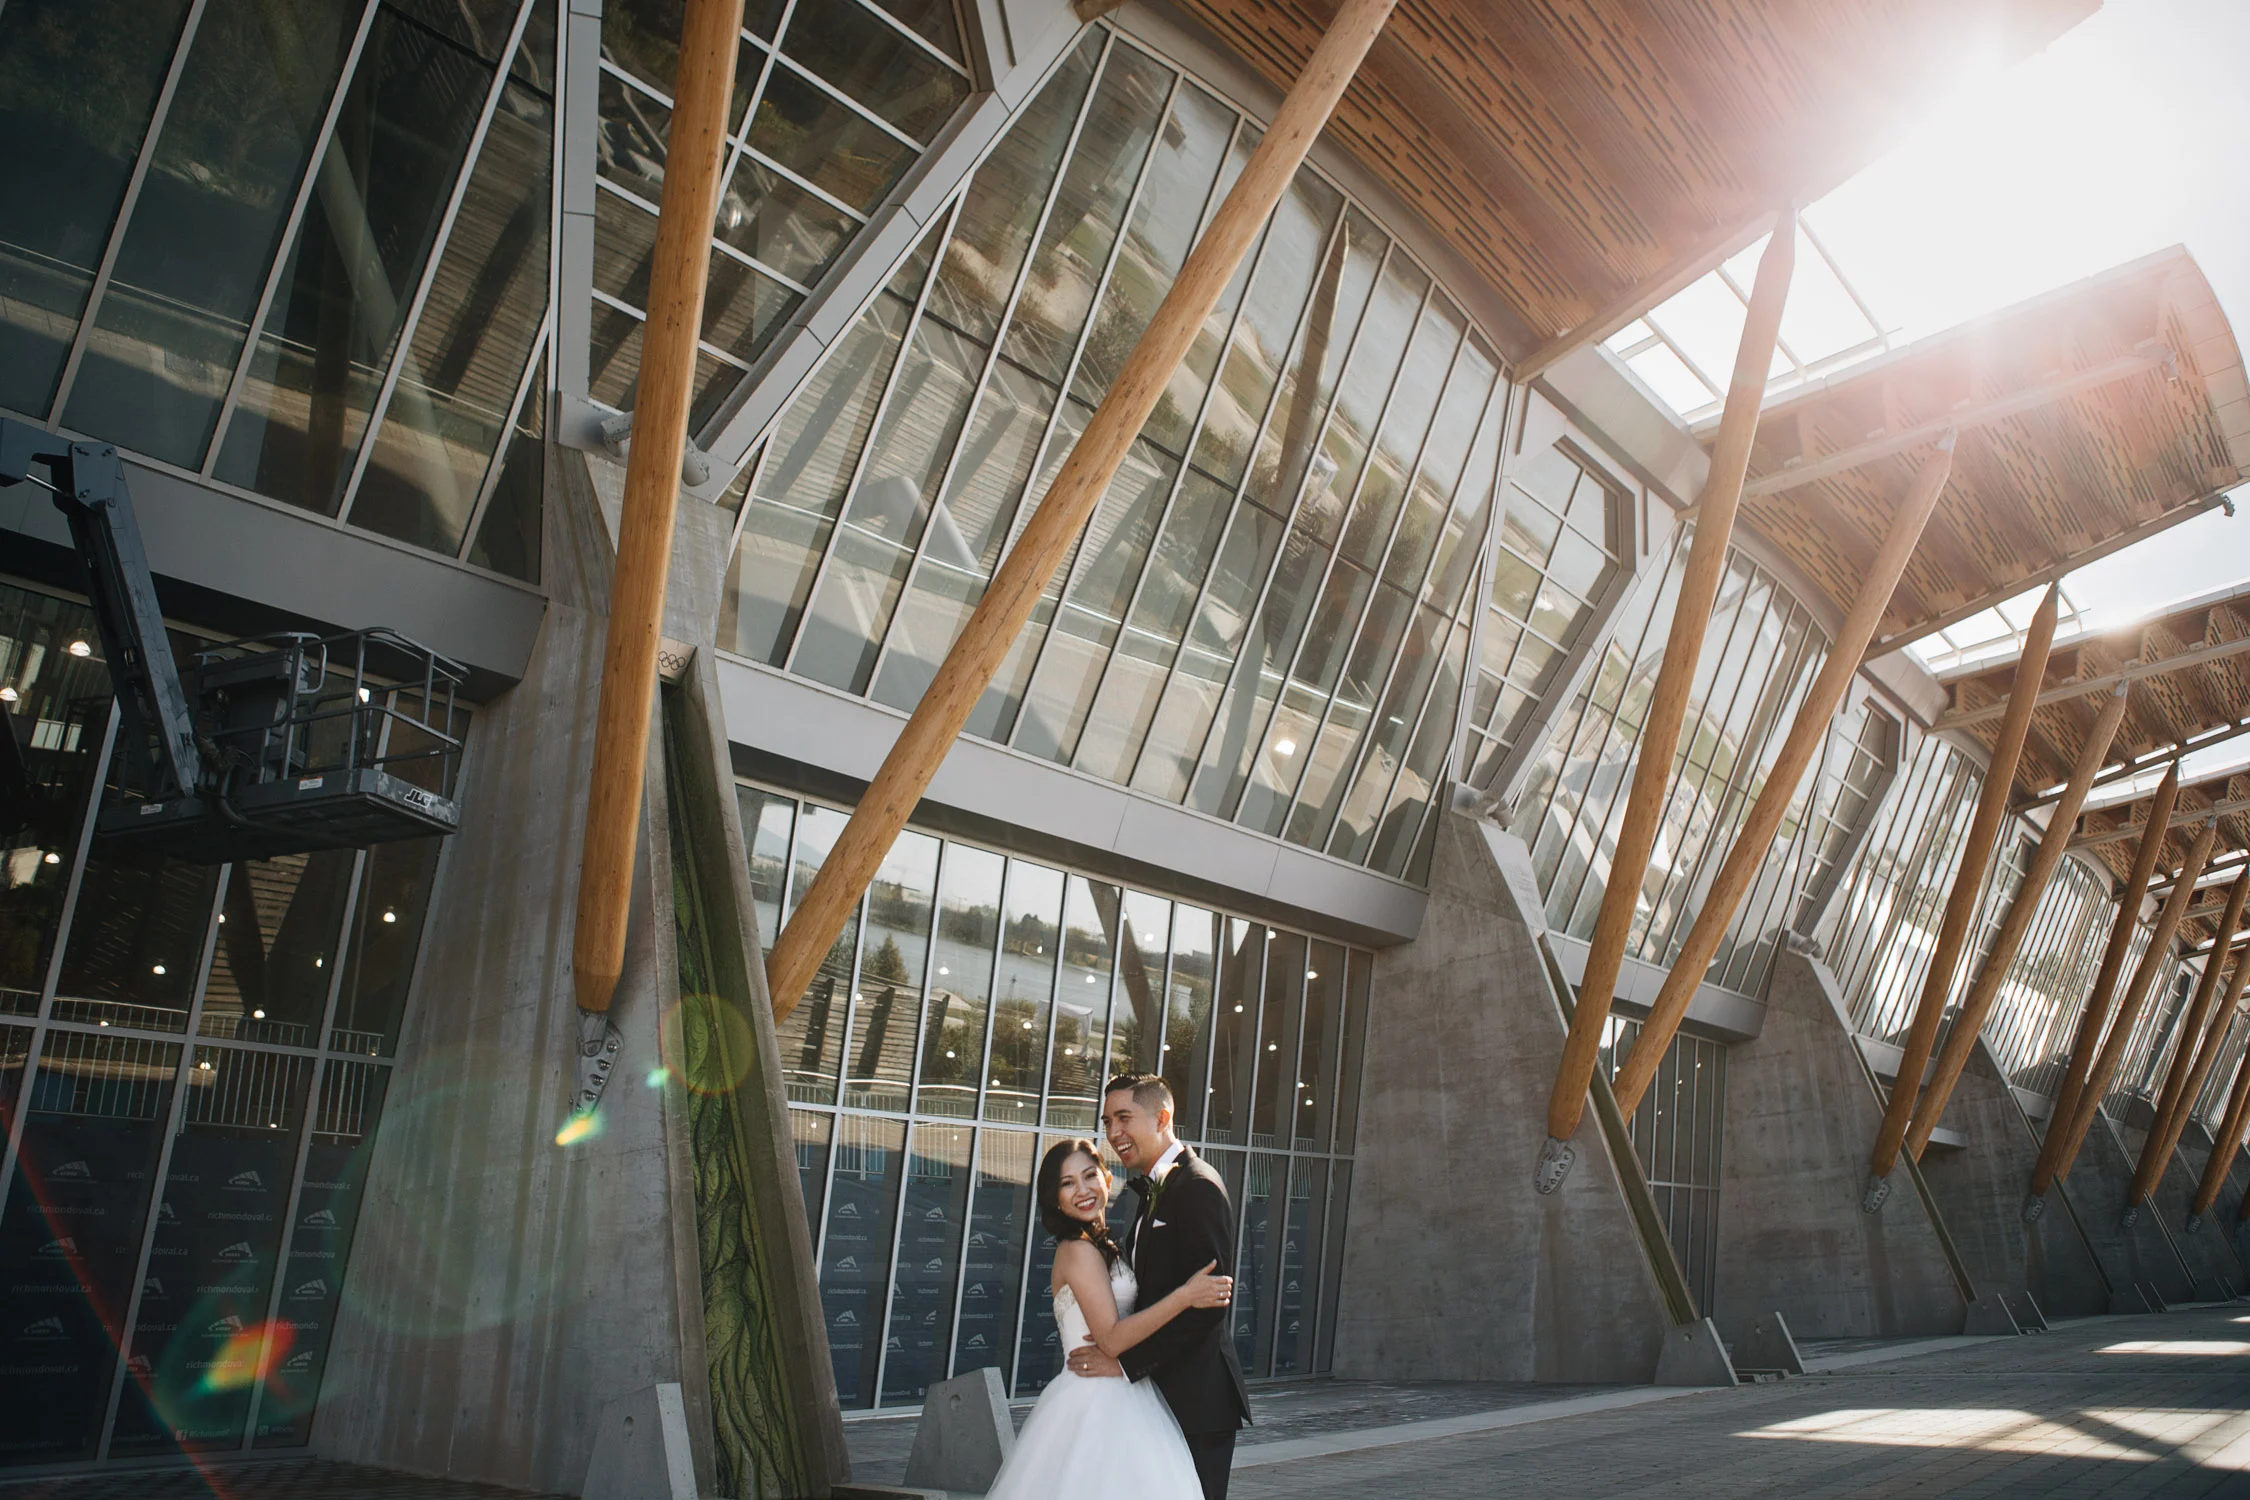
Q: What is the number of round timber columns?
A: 13